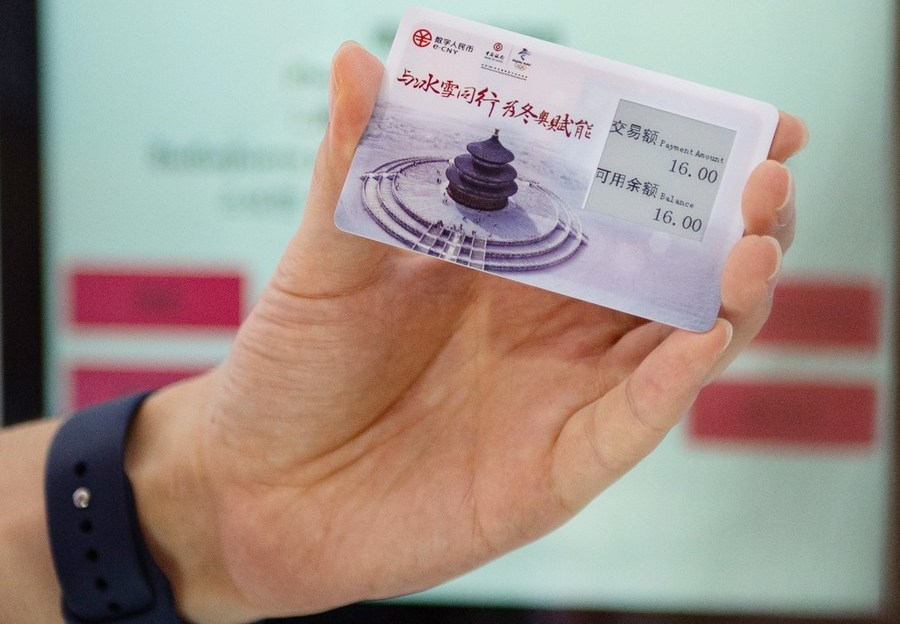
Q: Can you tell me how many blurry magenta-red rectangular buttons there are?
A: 4